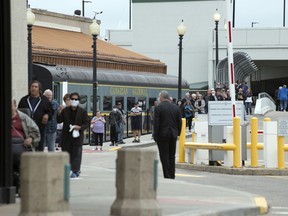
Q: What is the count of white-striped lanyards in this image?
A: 1